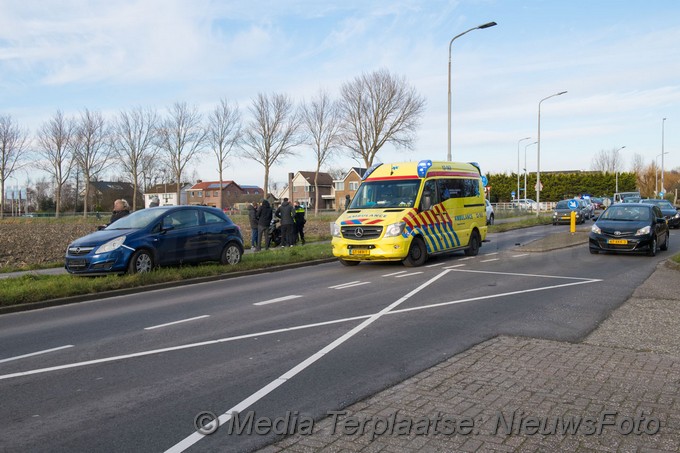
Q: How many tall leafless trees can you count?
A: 9